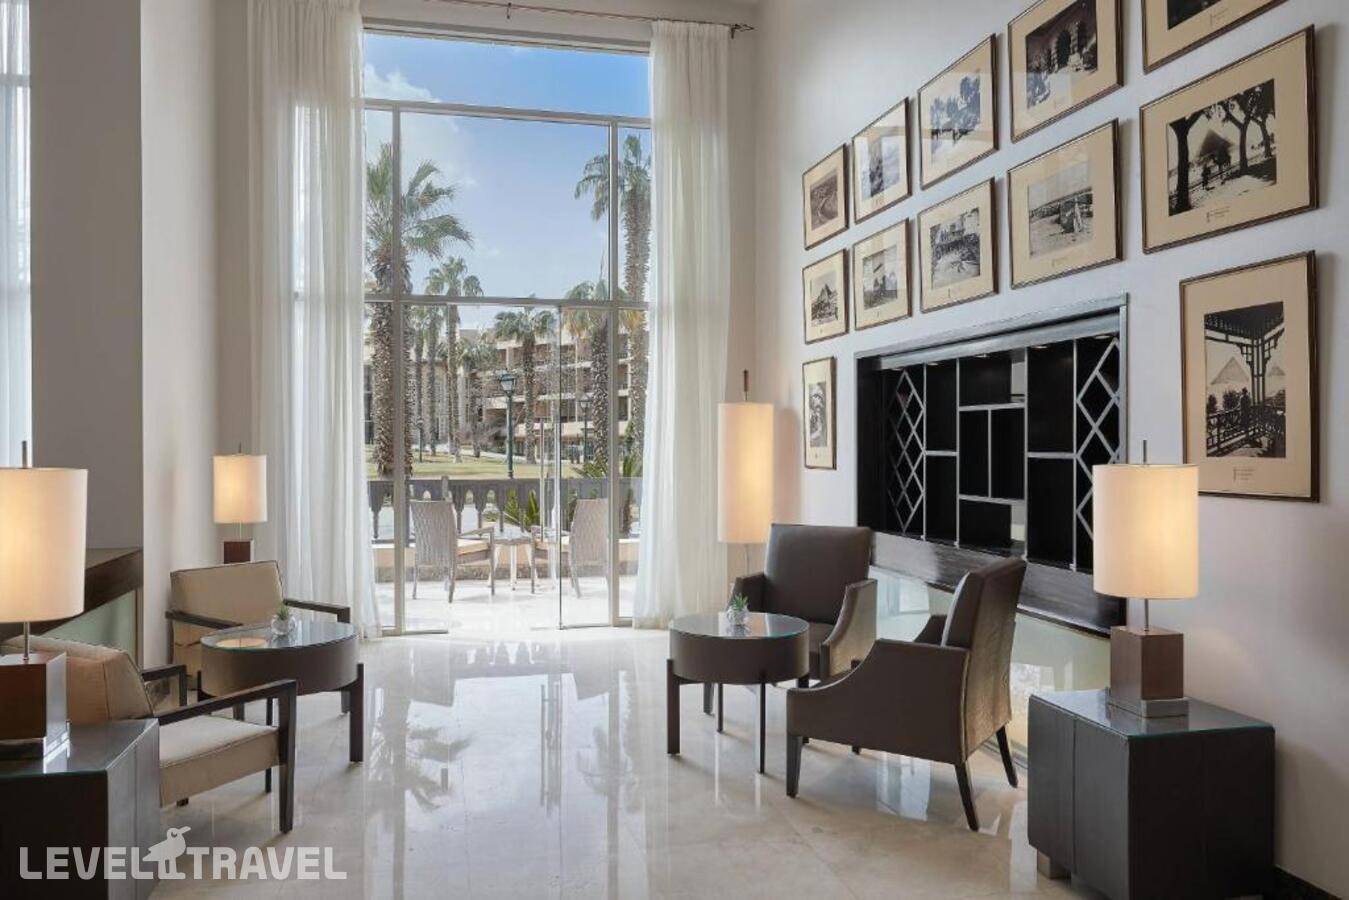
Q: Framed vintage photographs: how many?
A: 12